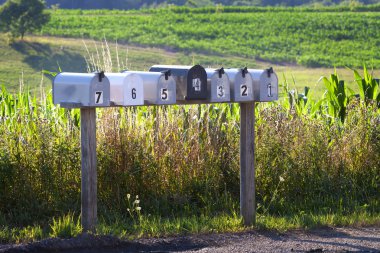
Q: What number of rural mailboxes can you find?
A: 7